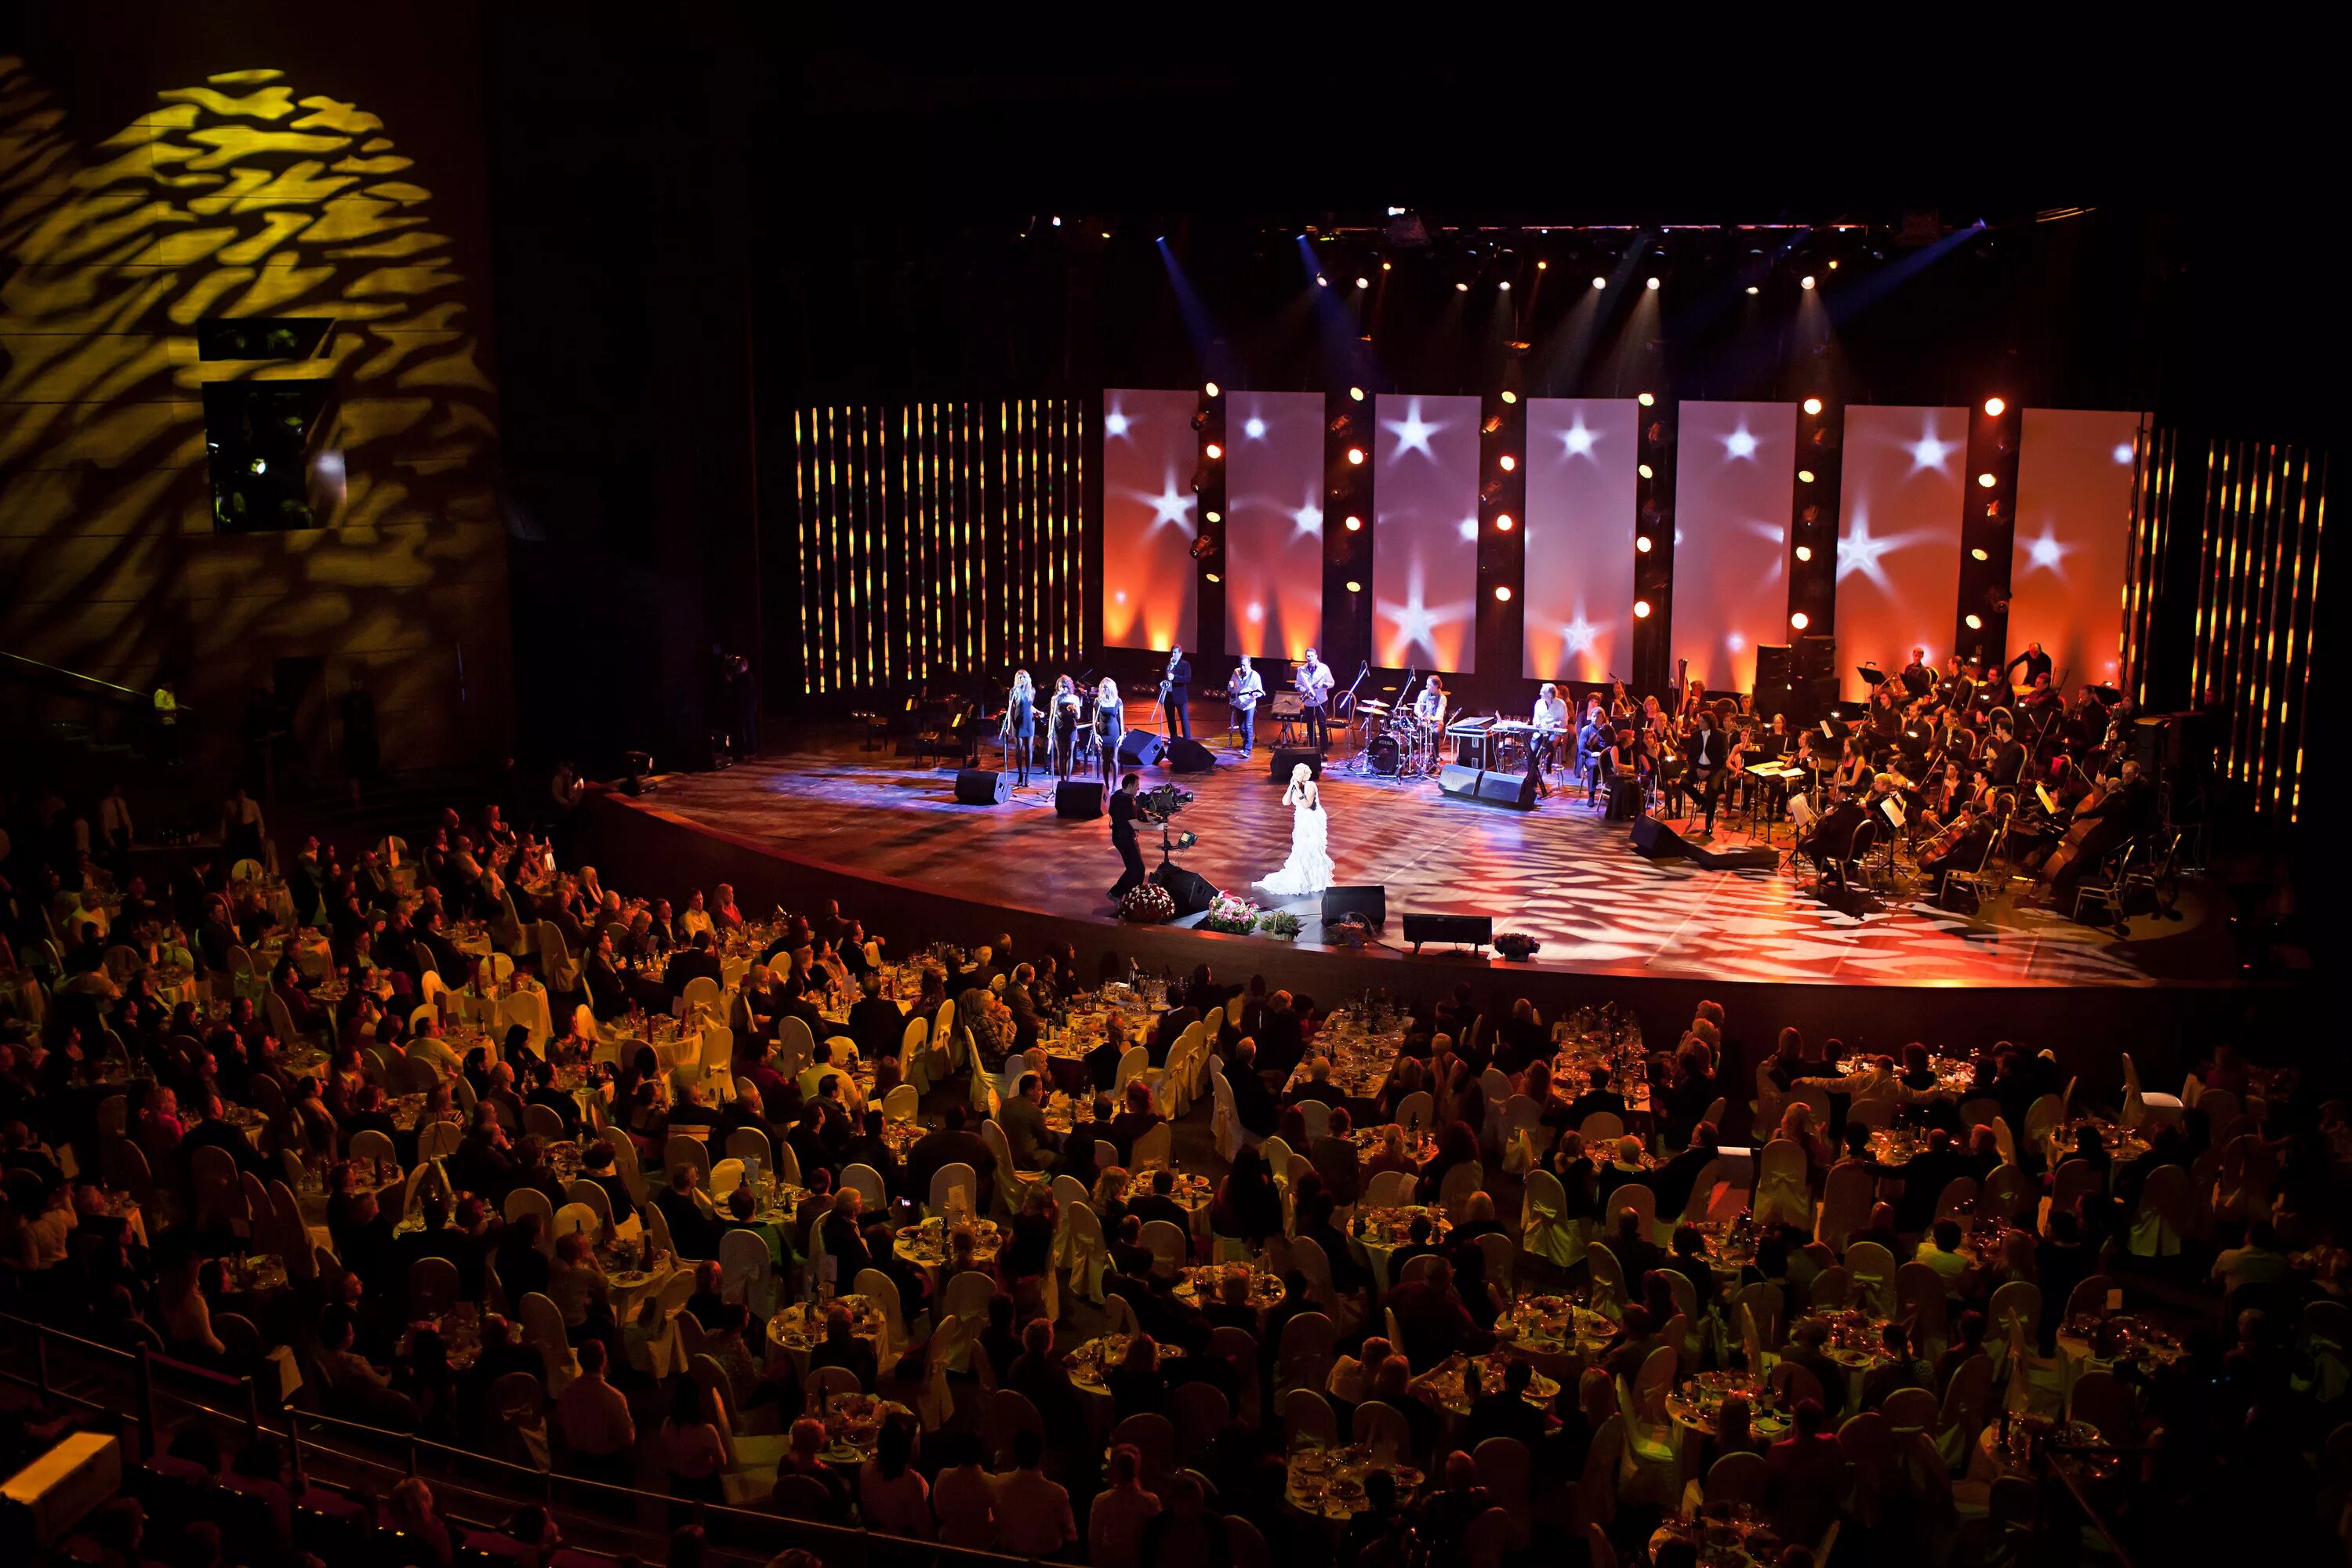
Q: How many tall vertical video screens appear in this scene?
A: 7